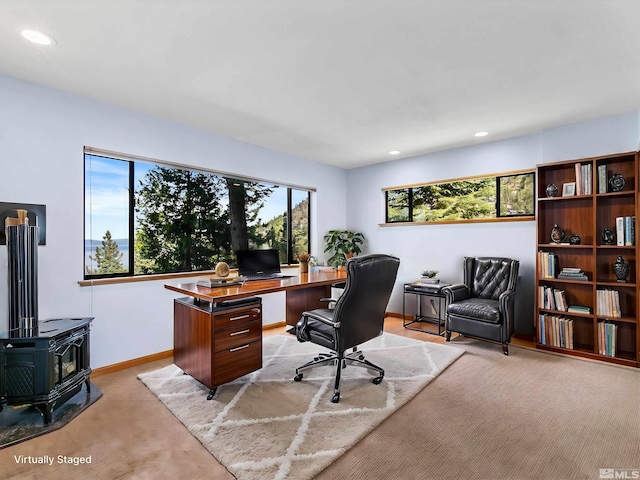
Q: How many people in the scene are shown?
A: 0